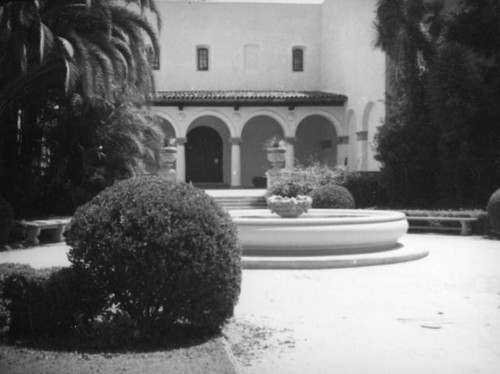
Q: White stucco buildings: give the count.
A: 1